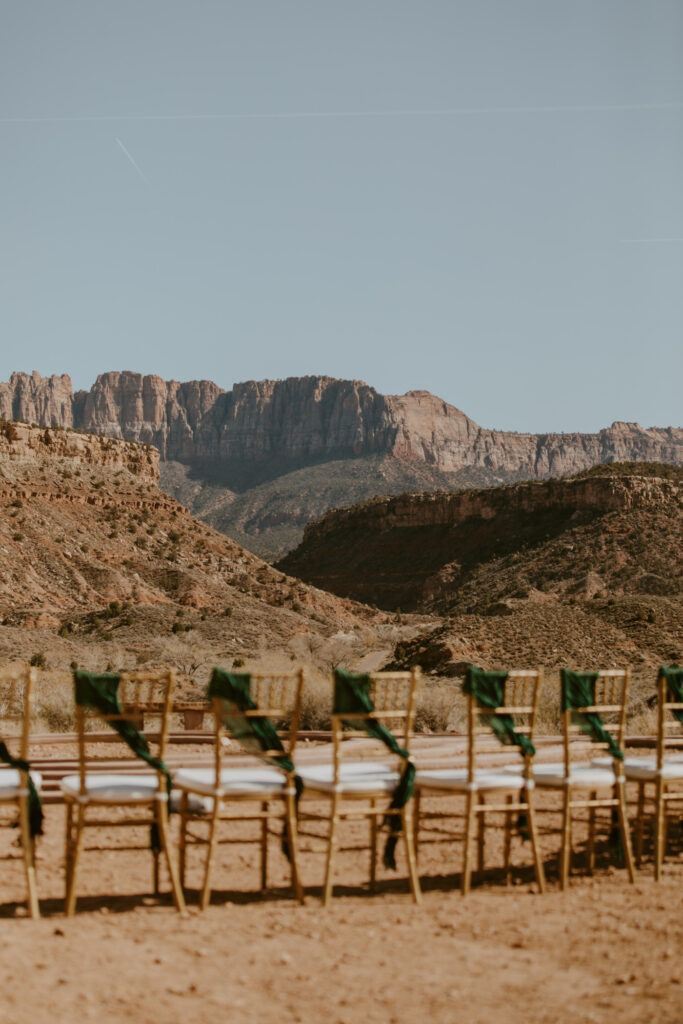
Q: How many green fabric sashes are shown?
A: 7